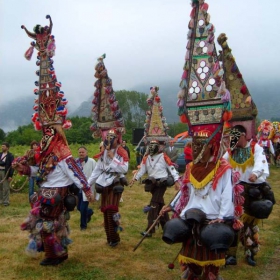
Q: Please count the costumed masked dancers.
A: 5